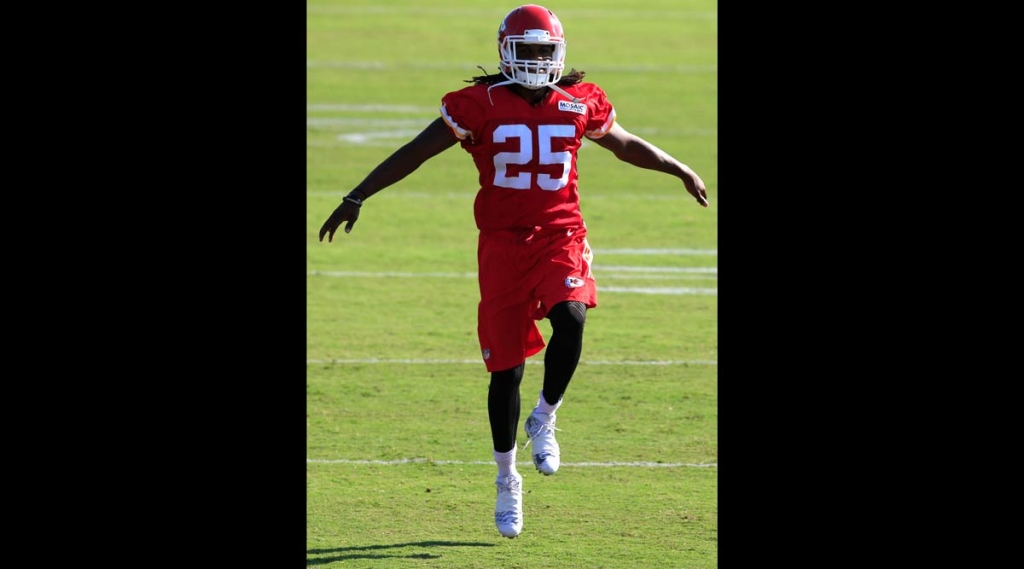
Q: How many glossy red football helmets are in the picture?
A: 1